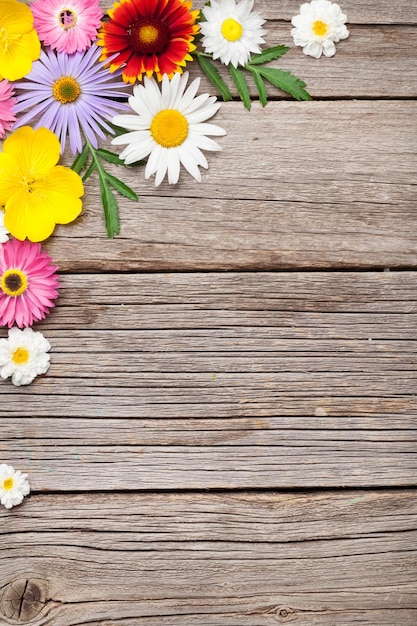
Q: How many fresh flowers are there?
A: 13